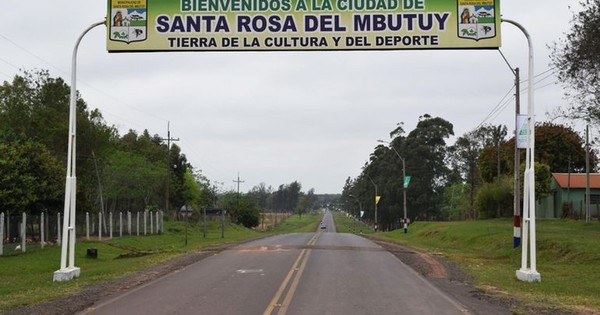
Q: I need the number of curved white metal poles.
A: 2